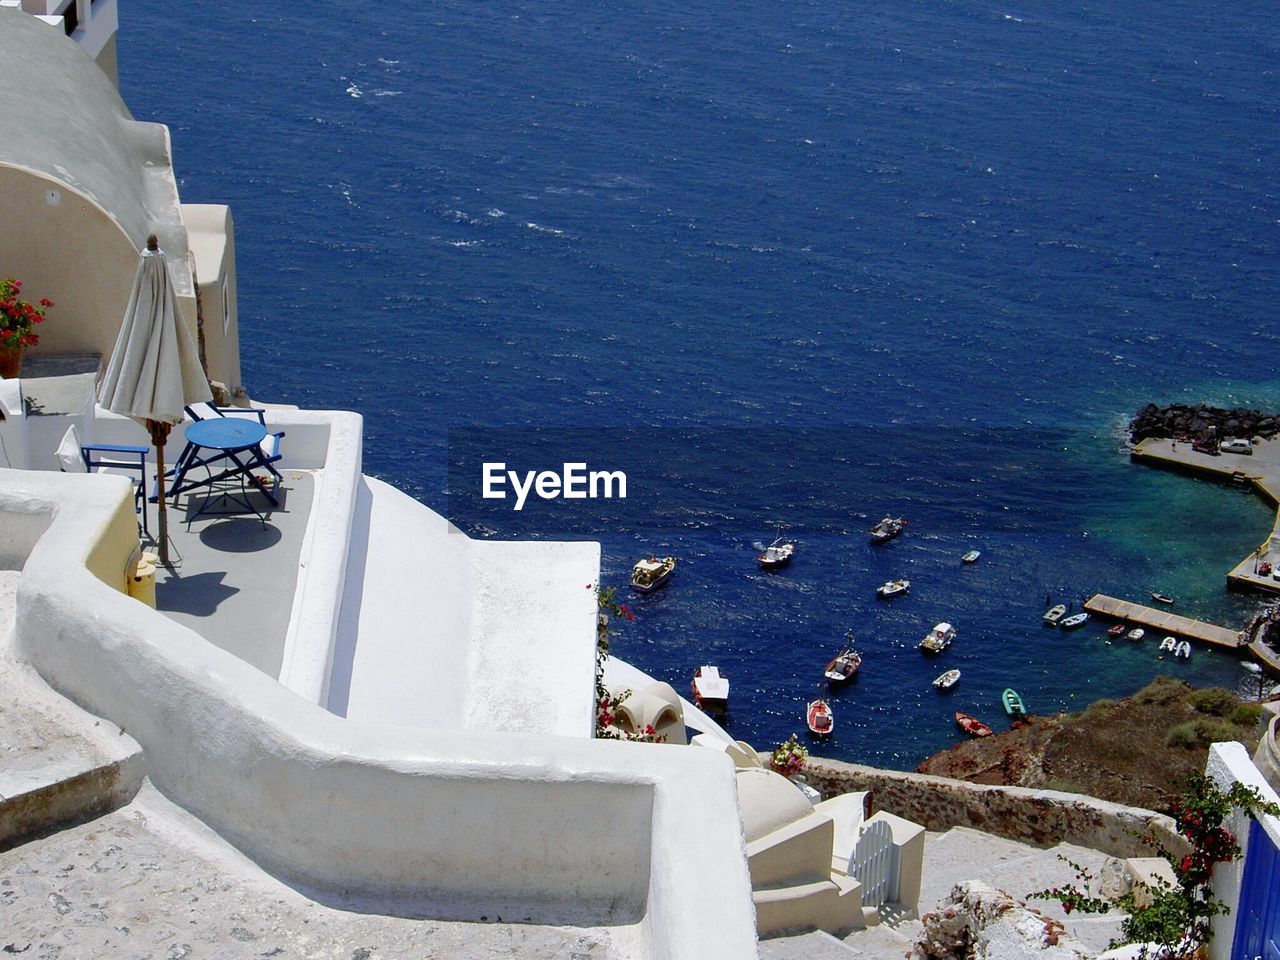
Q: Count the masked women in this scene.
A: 0